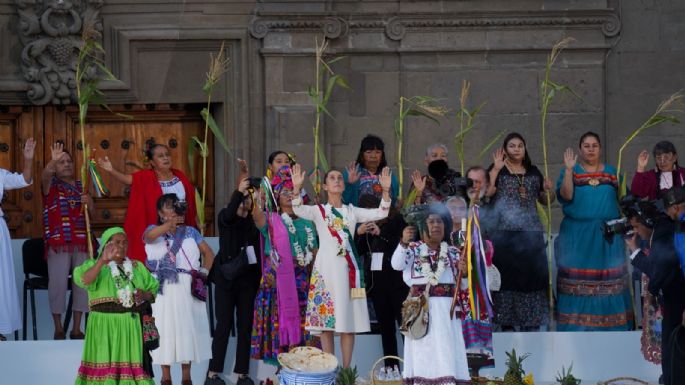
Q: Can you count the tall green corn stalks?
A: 7